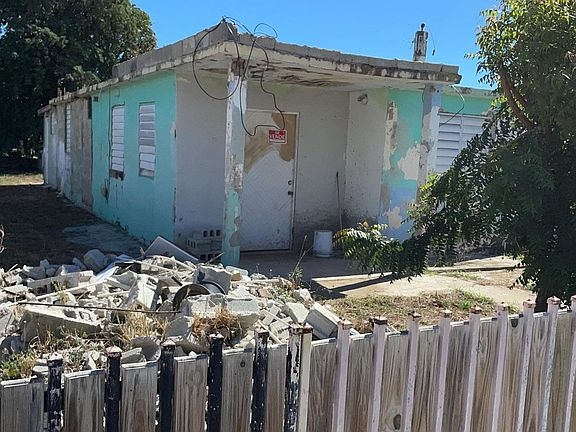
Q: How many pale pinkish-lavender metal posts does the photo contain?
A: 9